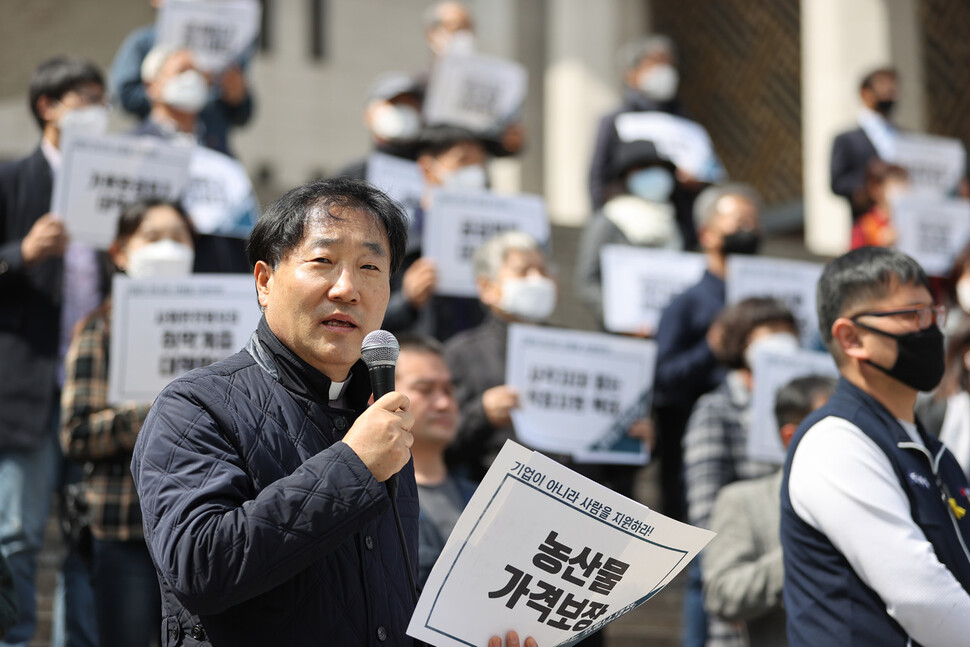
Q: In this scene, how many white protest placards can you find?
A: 15